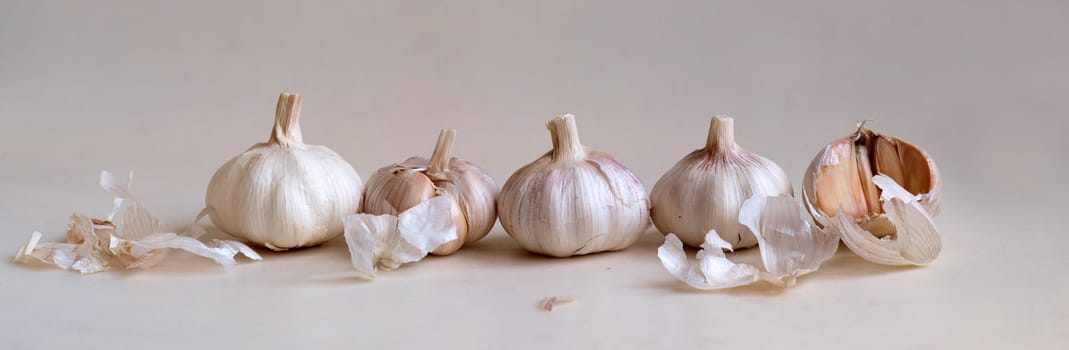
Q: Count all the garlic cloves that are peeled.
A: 2